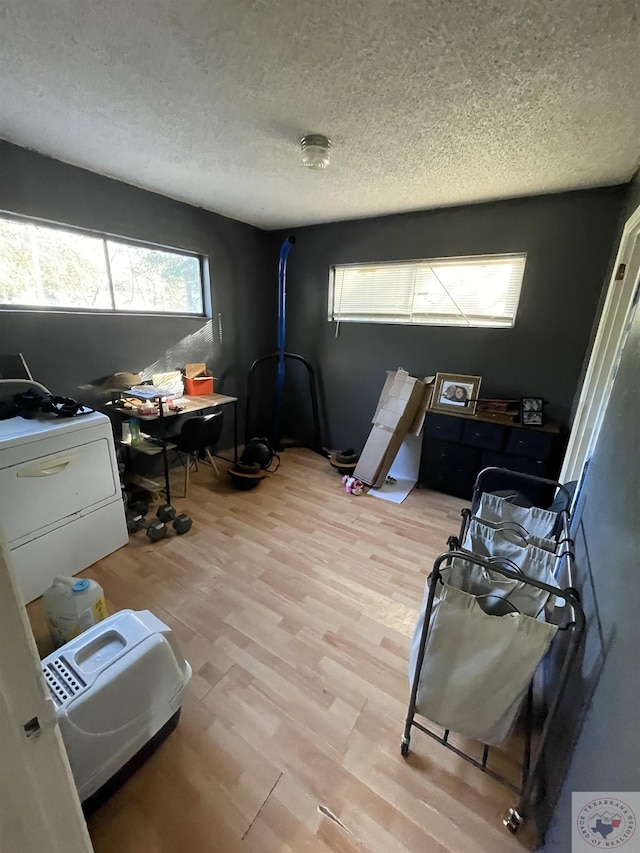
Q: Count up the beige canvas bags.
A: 3